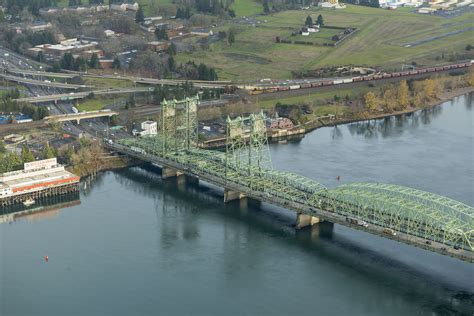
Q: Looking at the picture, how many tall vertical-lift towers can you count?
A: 4